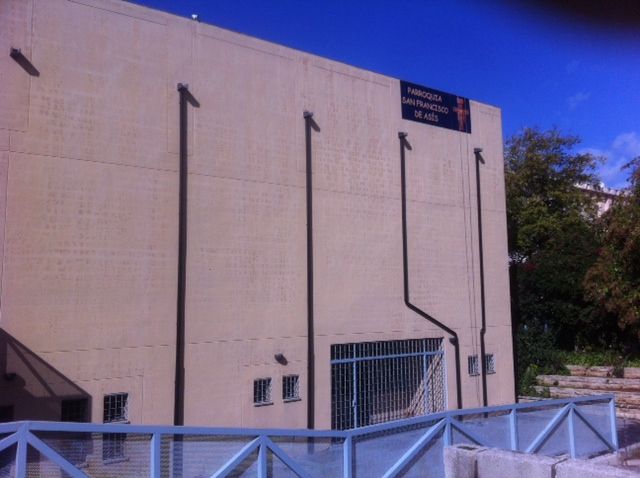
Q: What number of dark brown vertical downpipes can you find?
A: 4